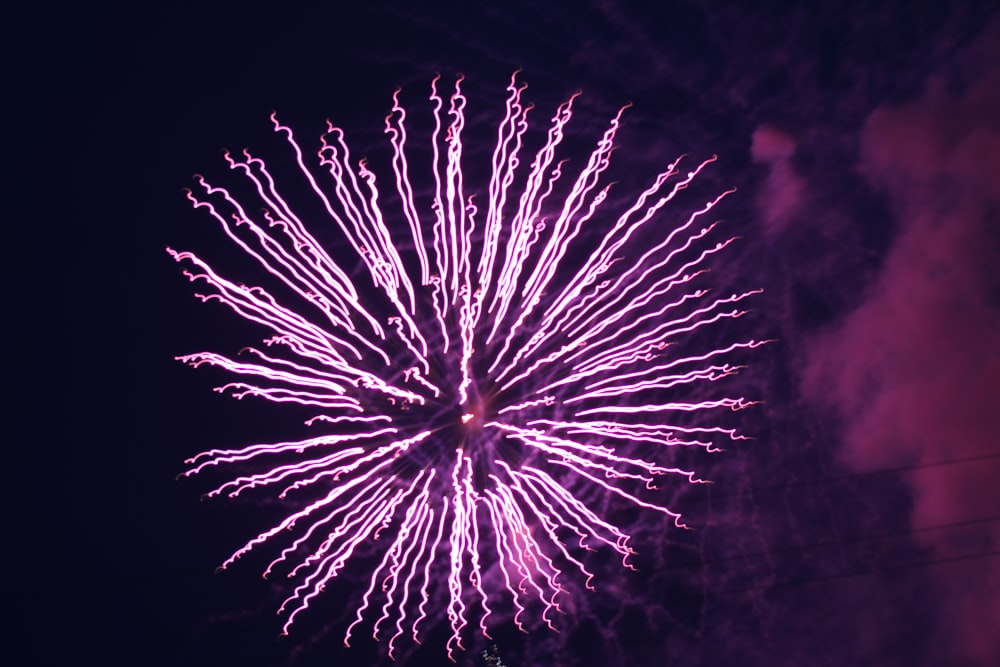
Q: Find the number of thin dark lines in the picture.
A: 3